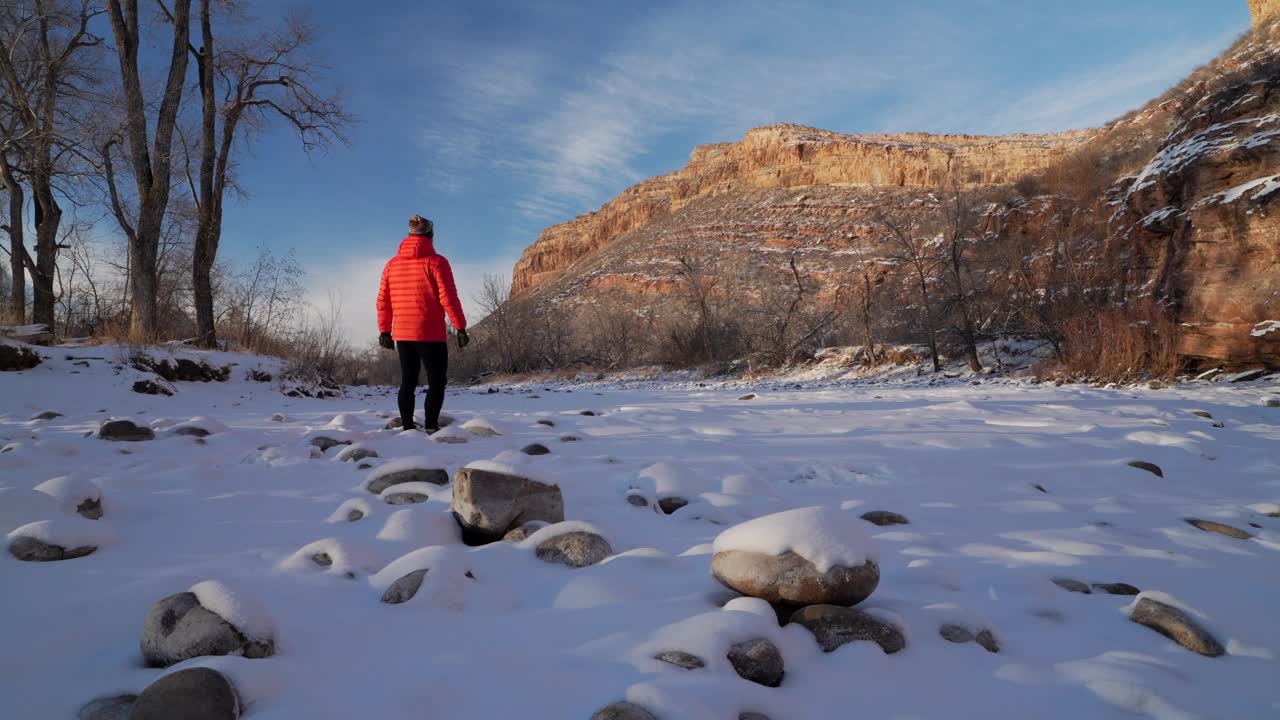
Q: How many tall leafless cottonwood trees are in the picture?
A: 4